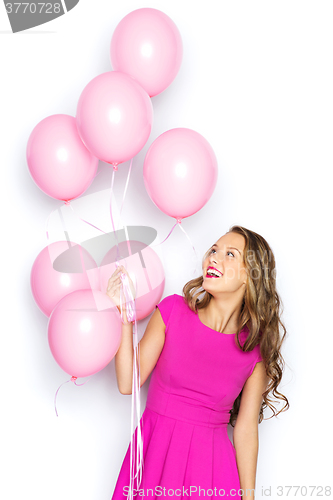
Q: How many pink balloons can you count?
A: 7